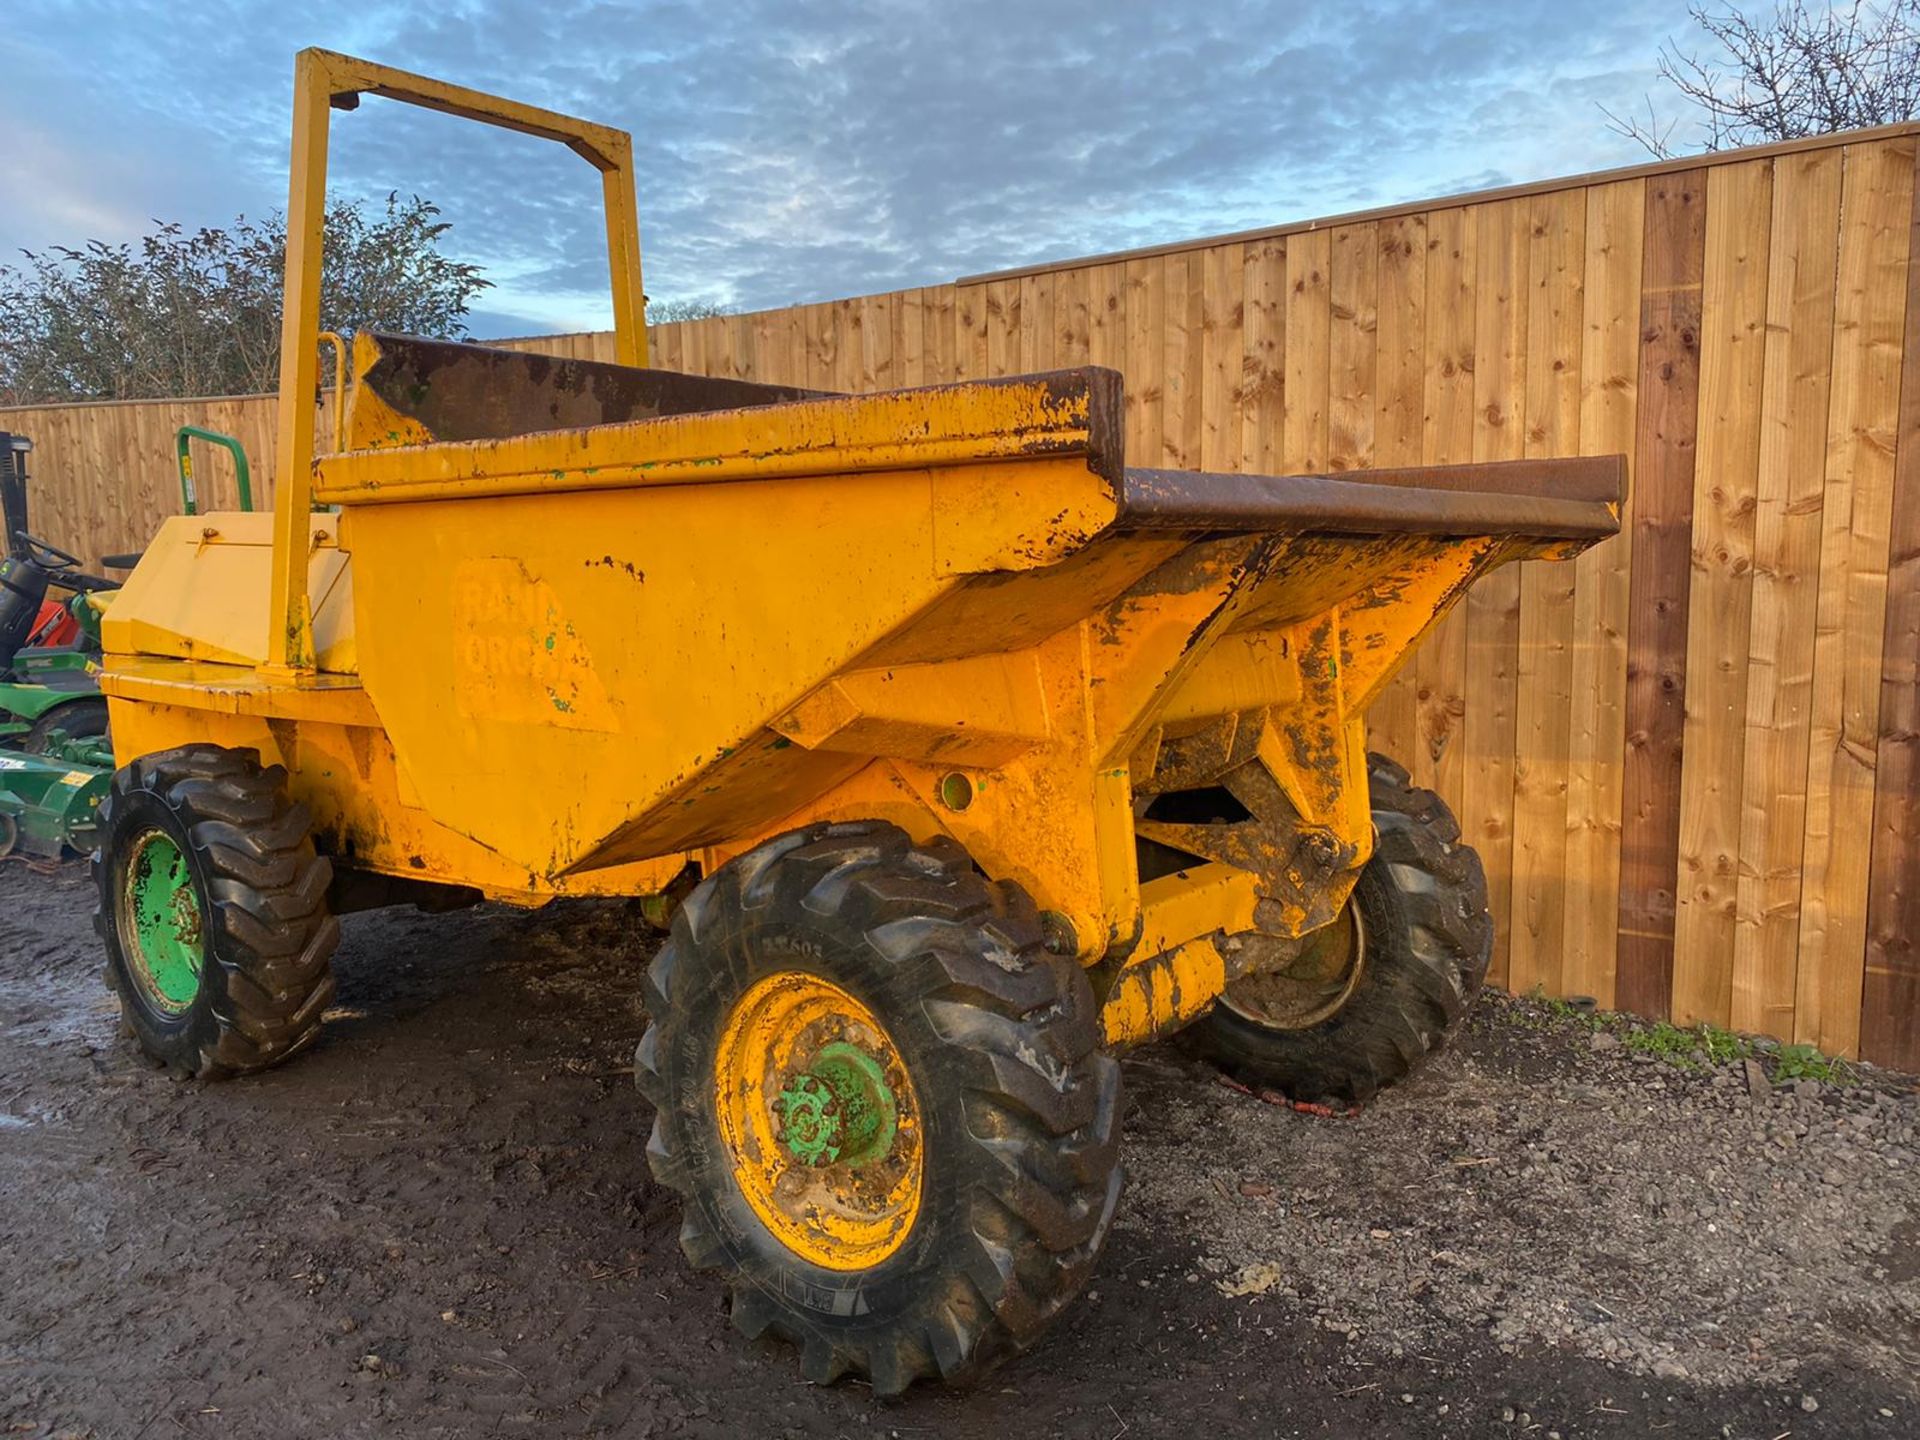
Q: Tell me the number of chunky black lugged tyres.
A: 3